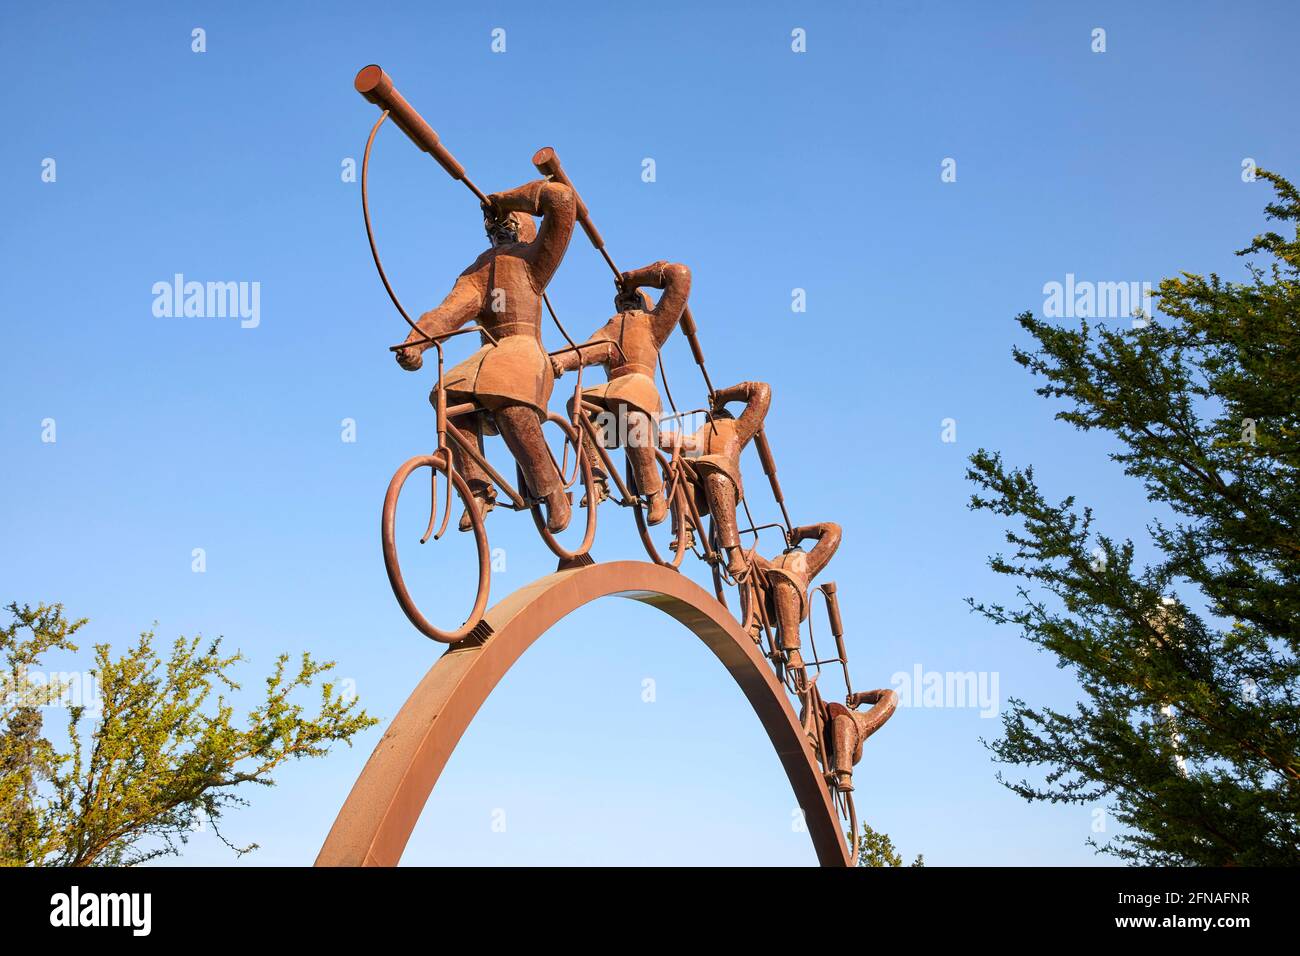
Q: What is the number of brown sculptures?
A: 5